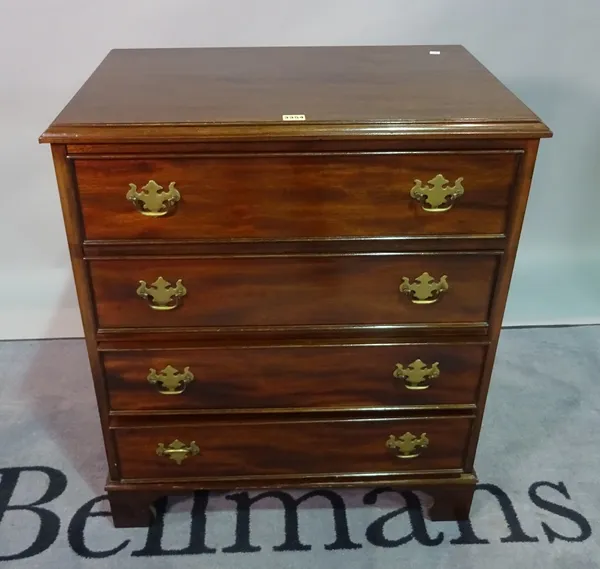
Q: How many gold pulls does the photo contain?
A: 8